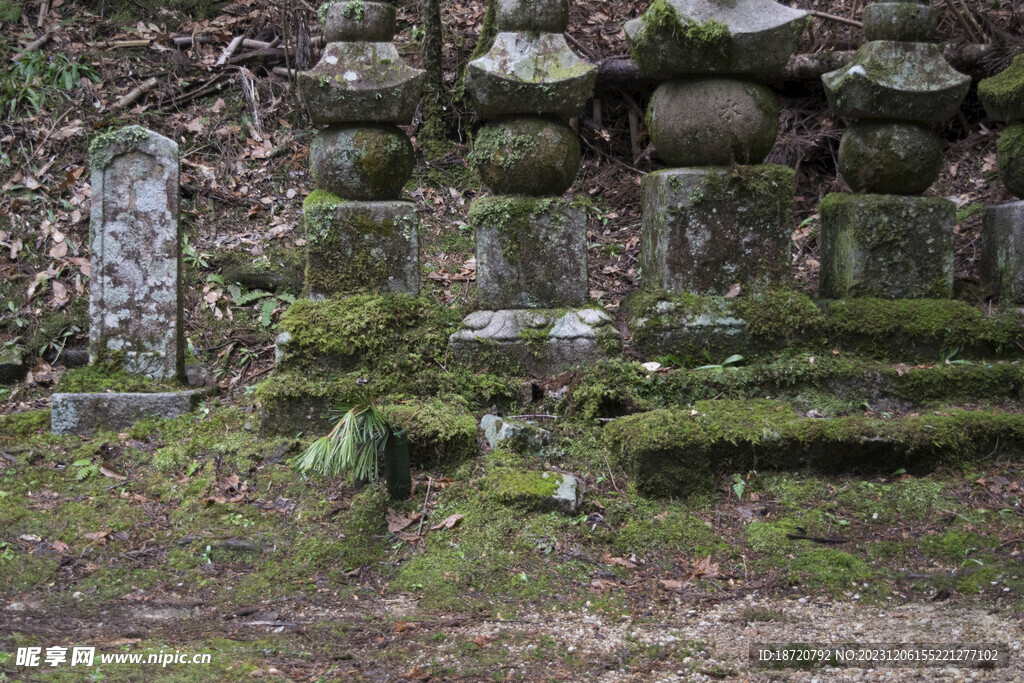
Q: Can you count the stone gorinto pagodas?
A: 5